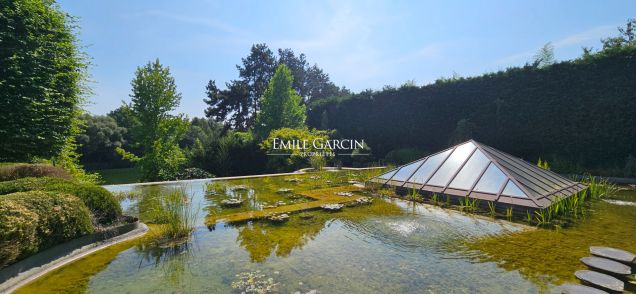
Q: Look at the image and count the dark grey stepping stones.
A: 4